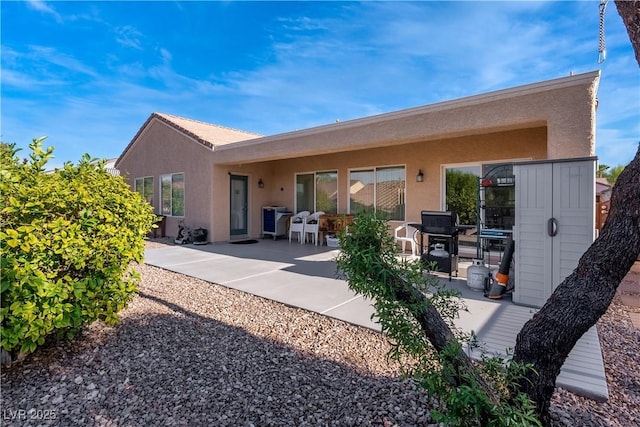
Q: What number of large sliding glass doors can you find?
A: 1